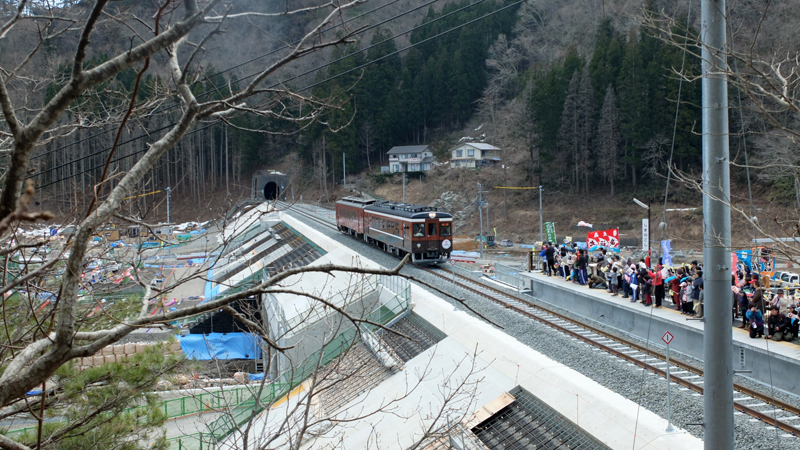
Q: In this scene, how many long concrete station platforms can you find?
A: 1